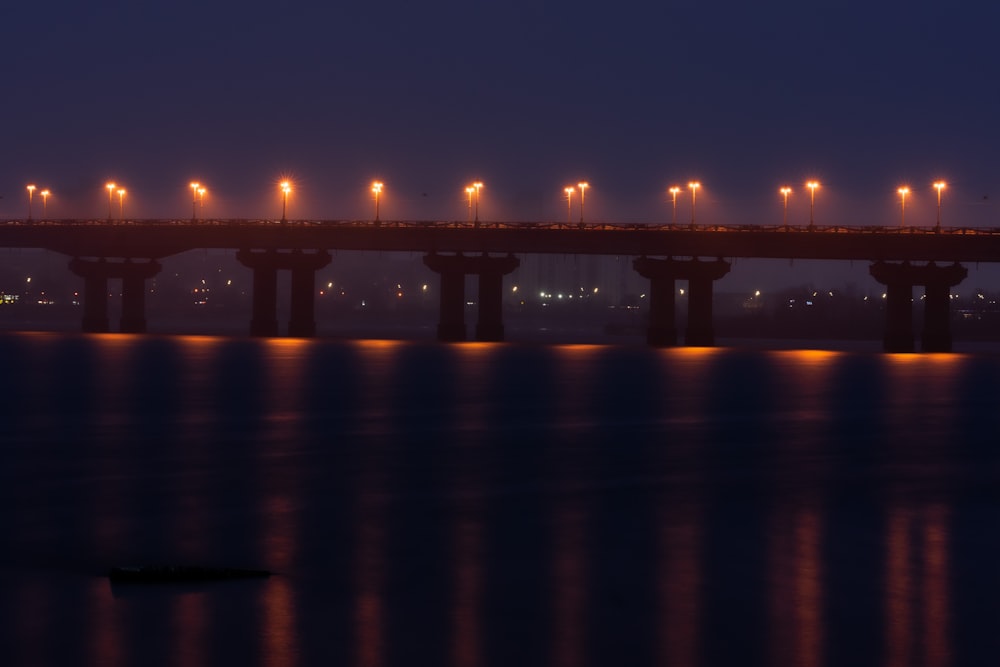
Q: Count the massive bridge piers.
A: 5